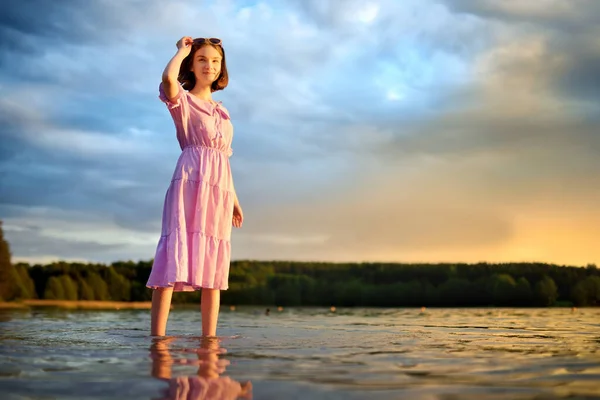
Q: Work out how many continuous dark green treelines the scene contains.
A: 1